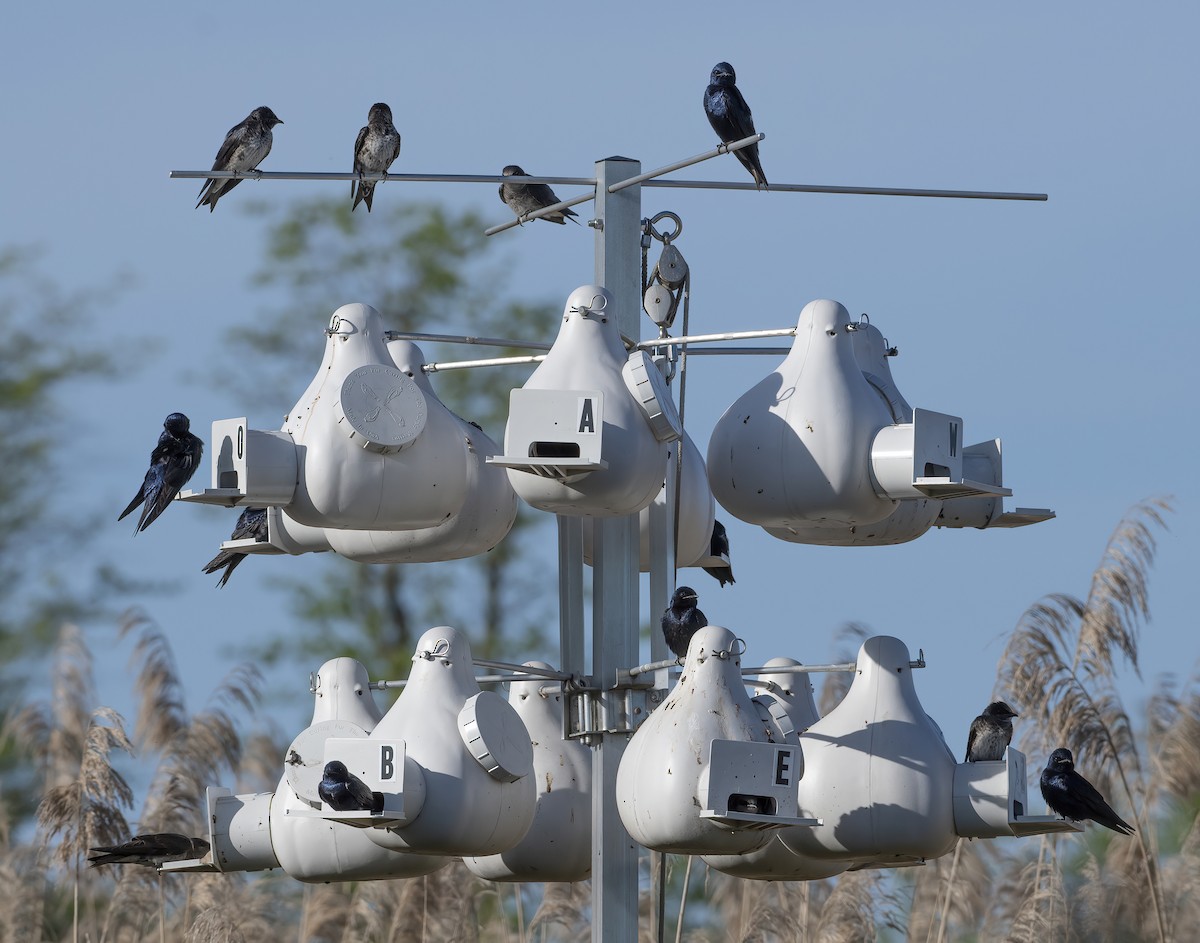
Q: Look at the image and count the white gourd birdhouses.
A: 12